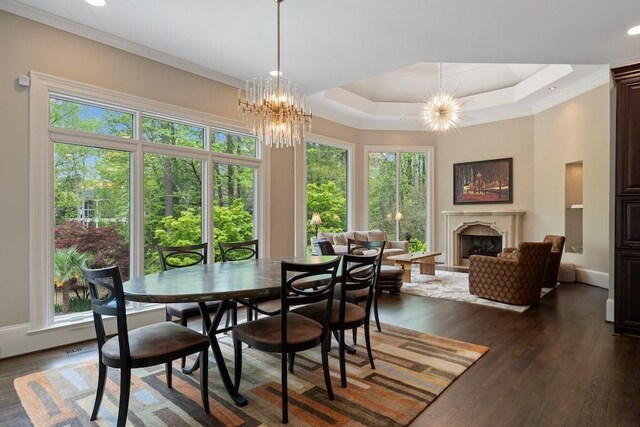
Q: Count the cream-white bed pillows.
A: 0